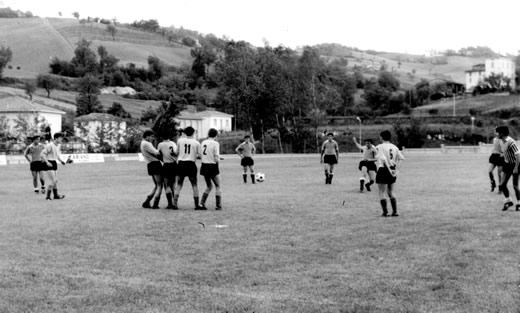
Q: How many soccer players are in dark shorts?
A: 12